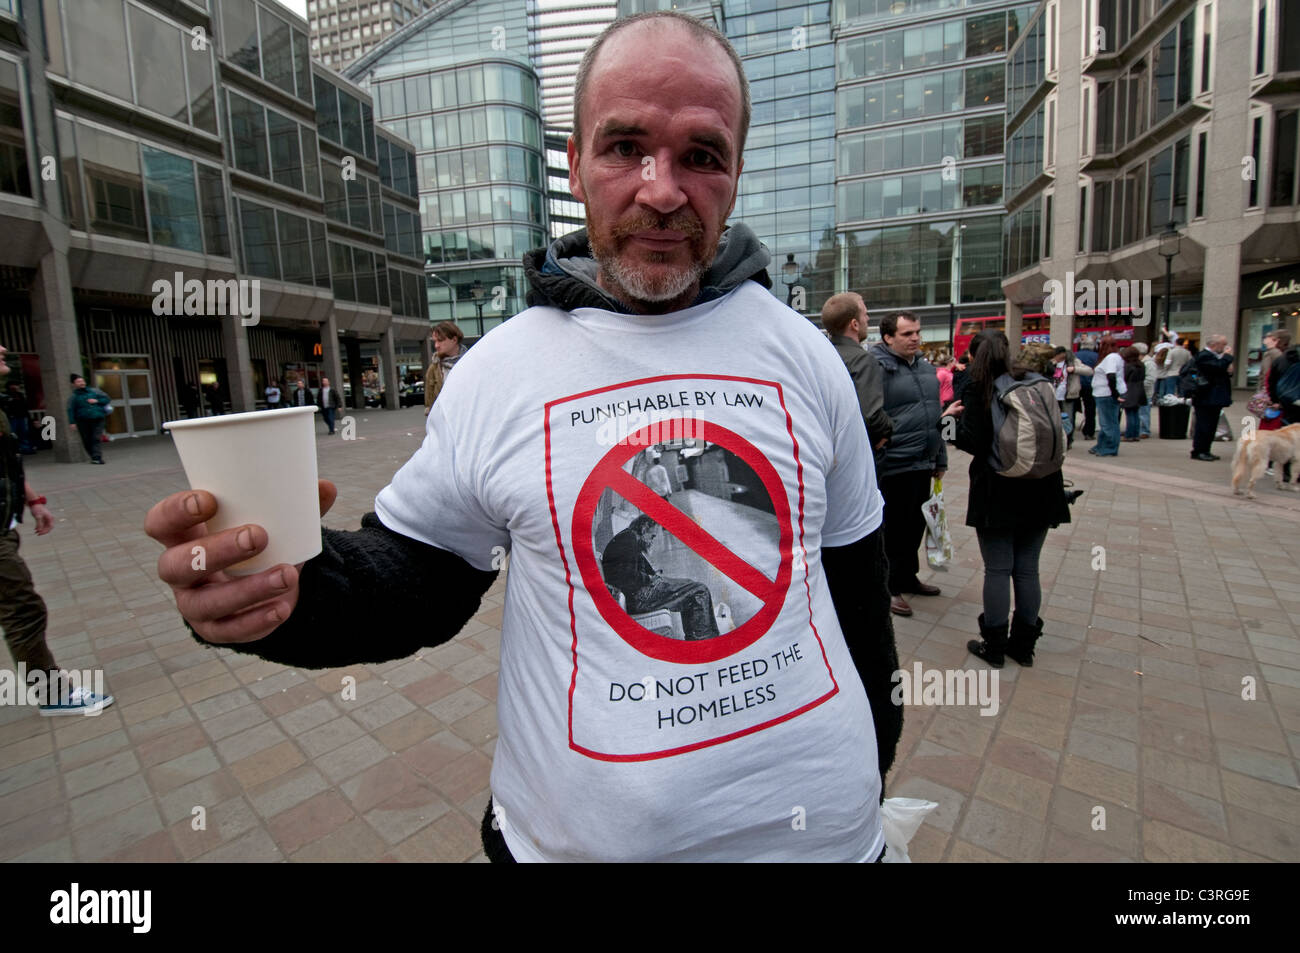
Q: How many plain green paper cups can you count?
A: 0